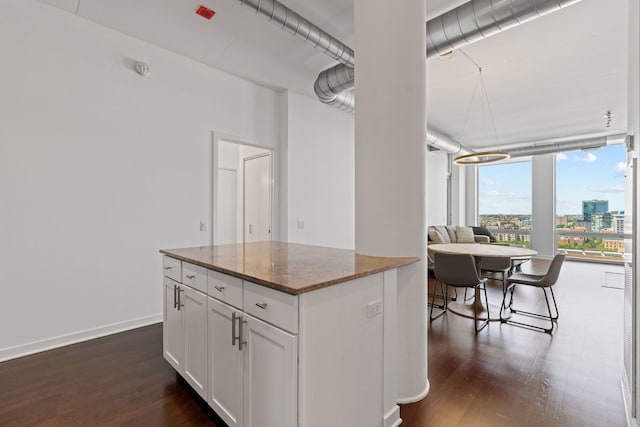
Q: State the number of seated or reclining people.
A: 0